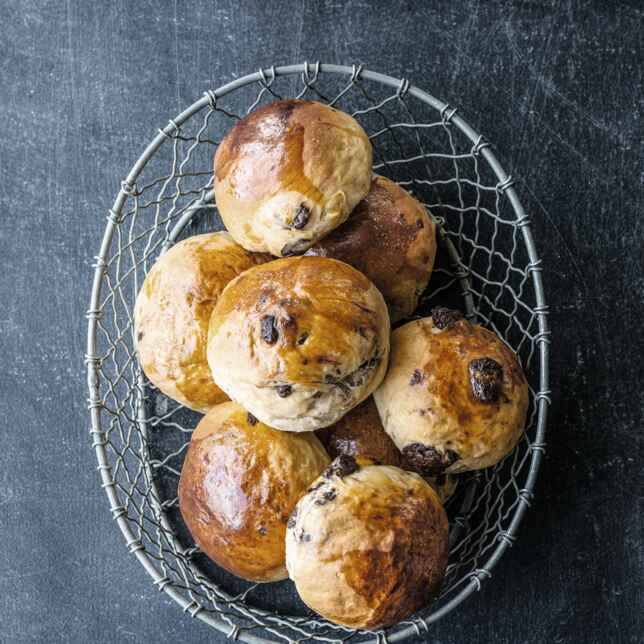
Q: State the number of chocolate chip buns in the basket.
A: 8